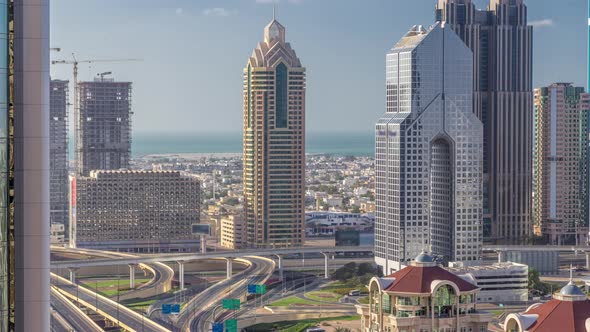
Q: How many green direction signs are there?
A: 3